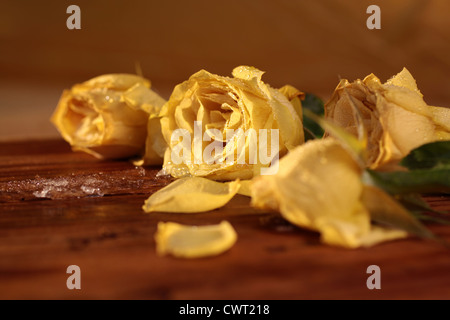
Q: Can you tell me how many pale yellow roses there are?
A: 4